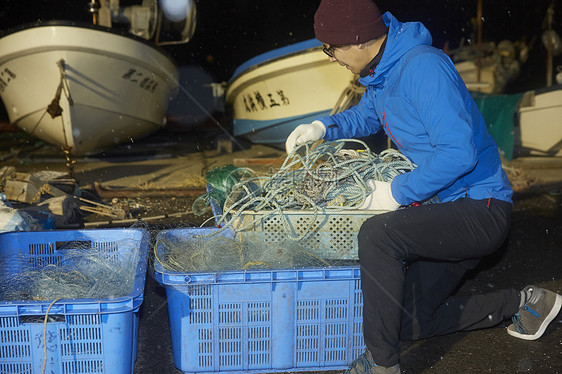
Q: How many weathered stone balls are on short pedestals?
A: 0